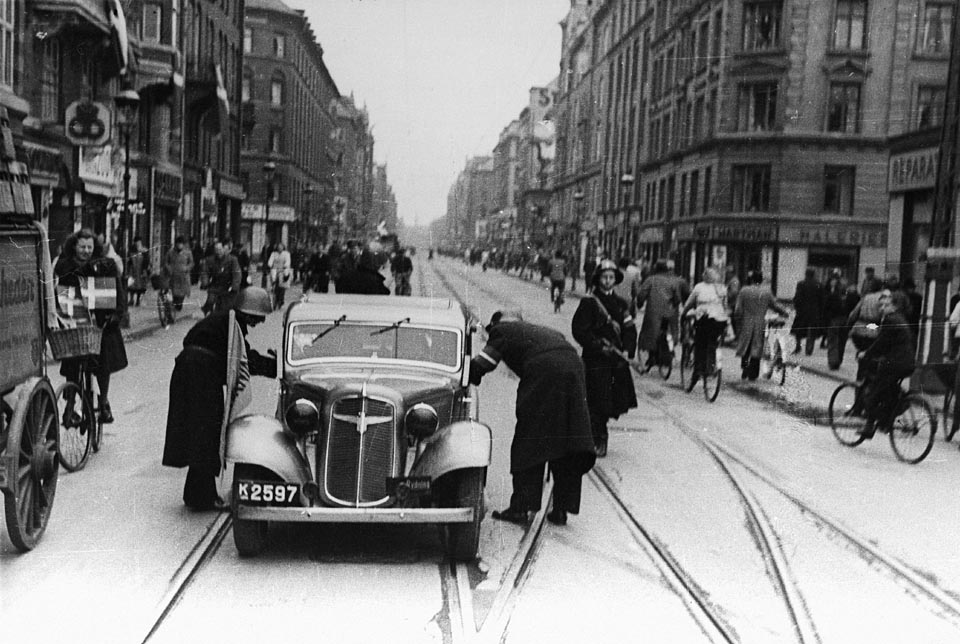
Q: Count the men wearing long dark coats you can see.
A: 3